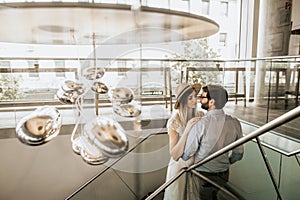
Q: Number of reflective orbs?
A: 10